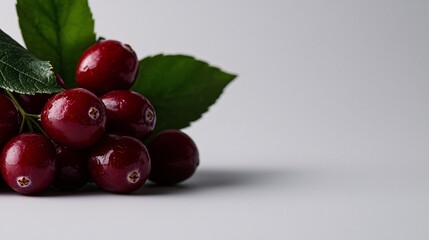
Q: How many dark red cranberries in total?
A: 9